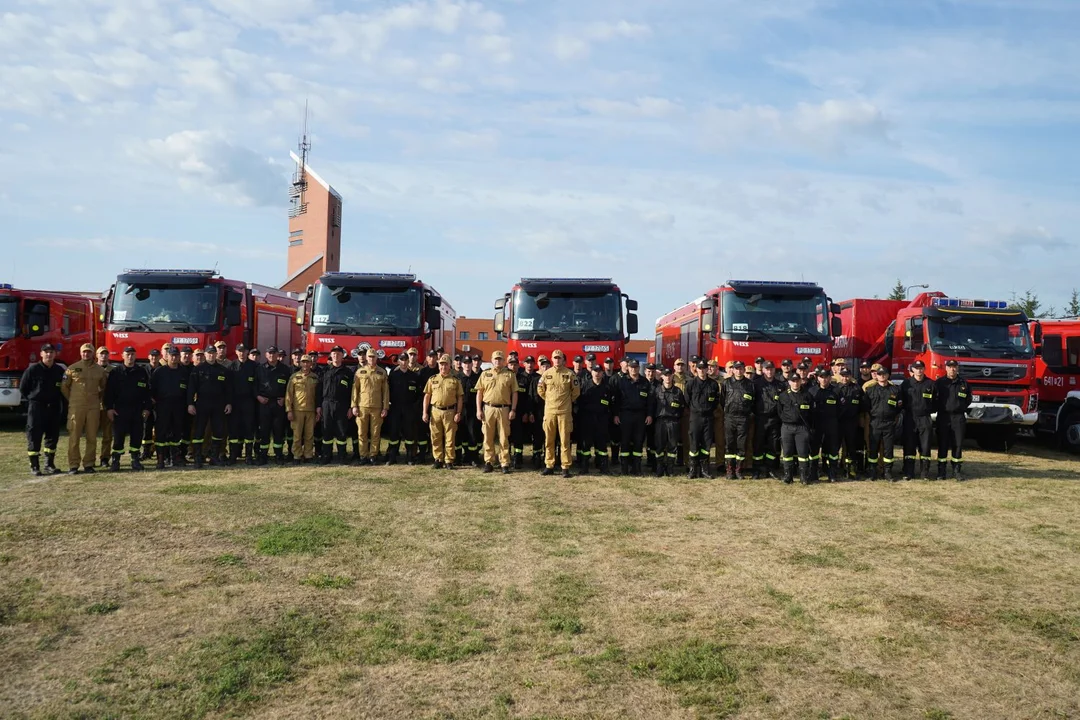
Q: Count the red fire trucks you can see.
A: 7